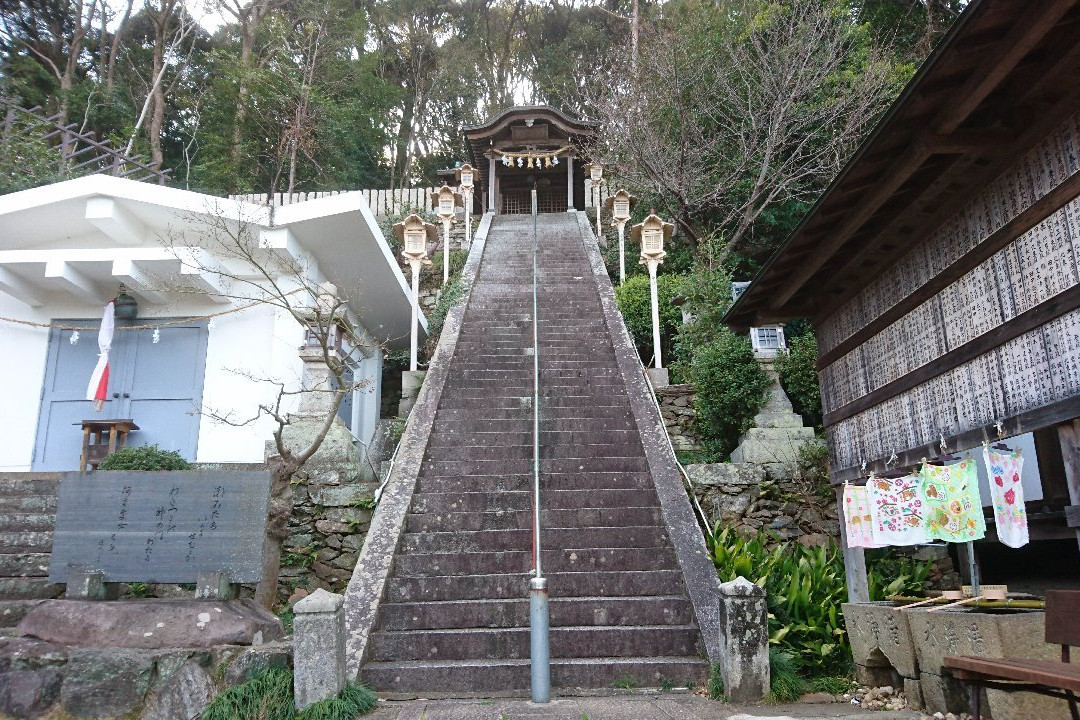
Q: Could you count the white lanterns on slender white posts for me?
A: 6